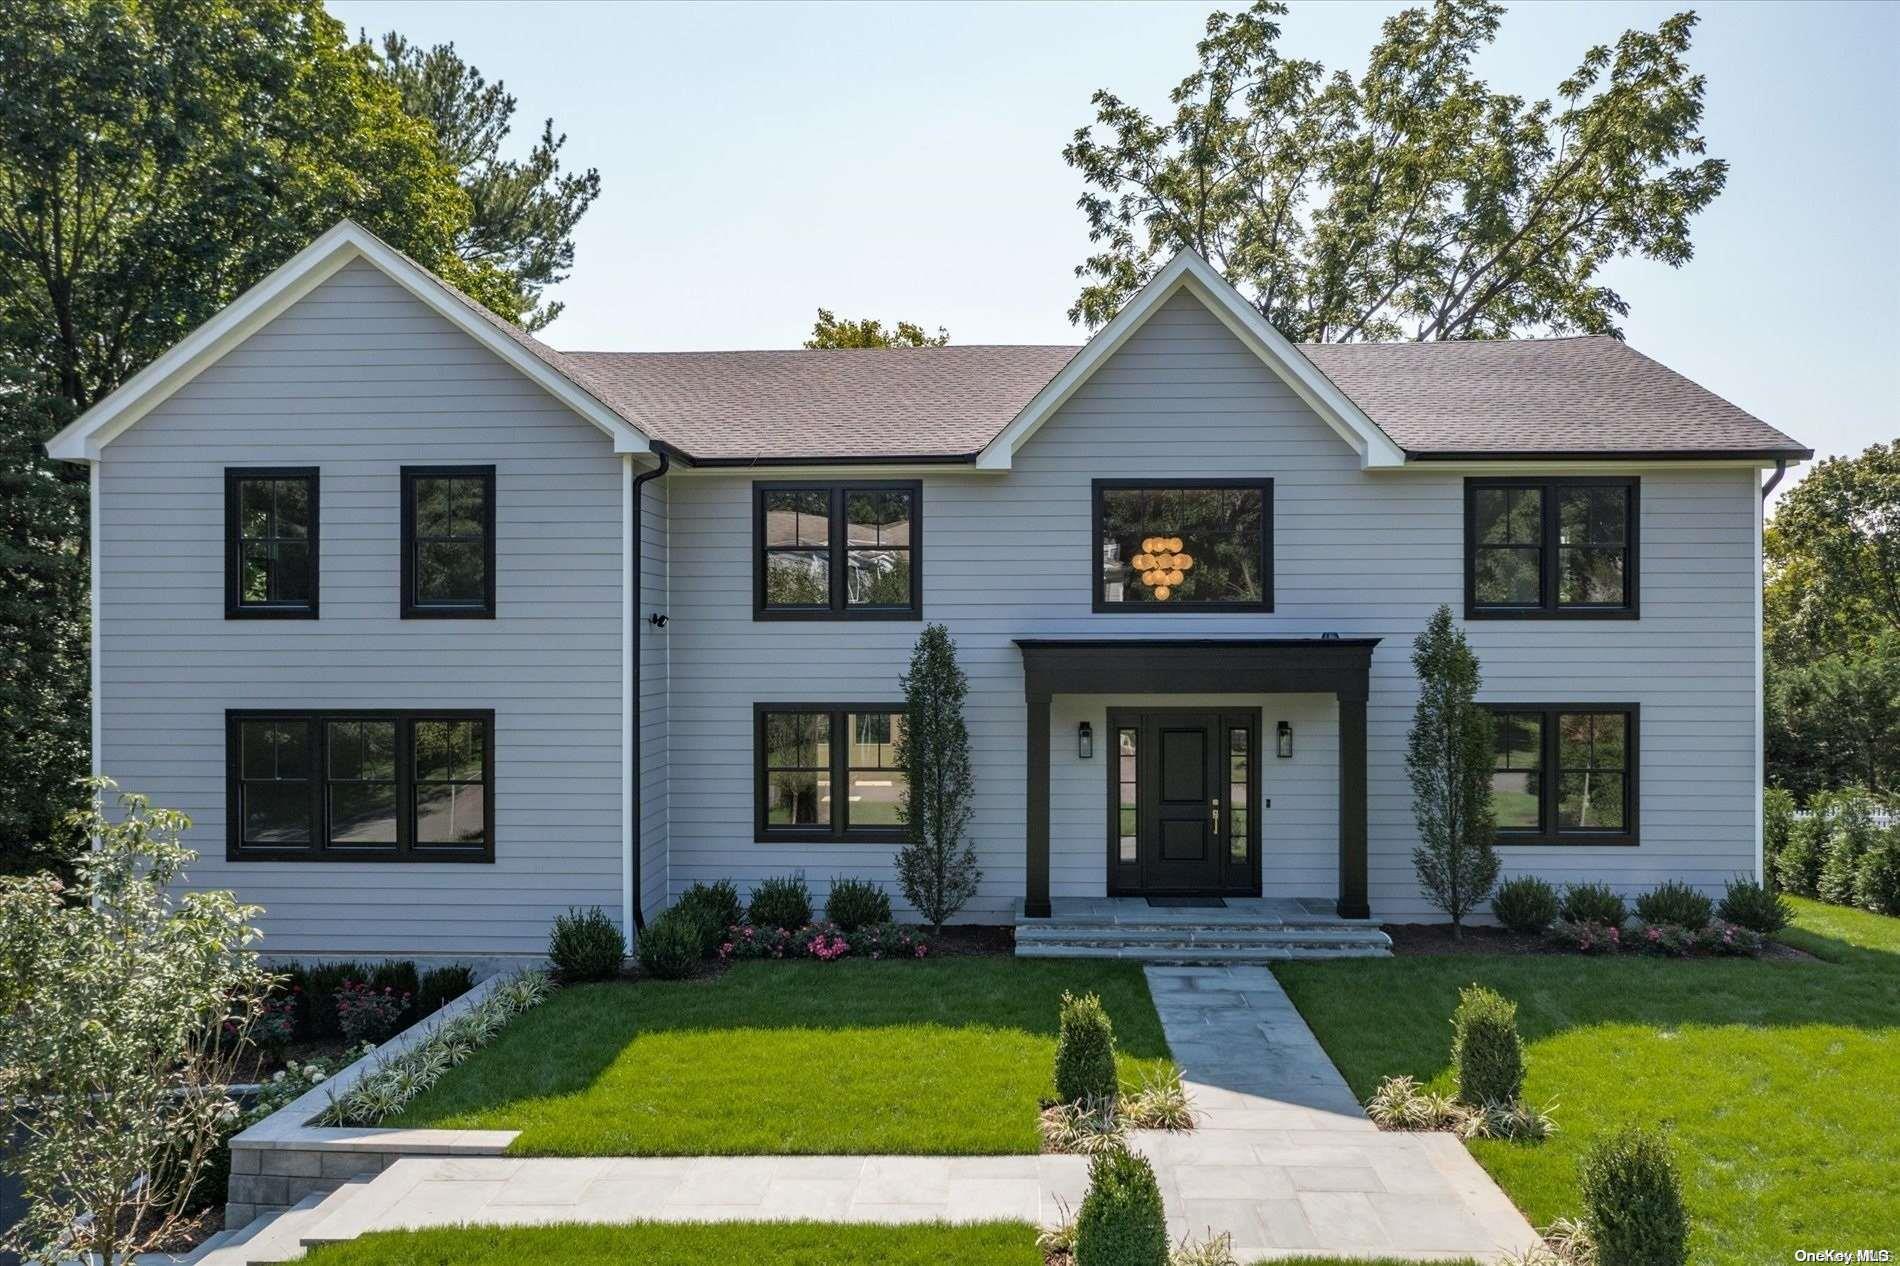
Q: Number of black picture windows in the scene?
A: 1